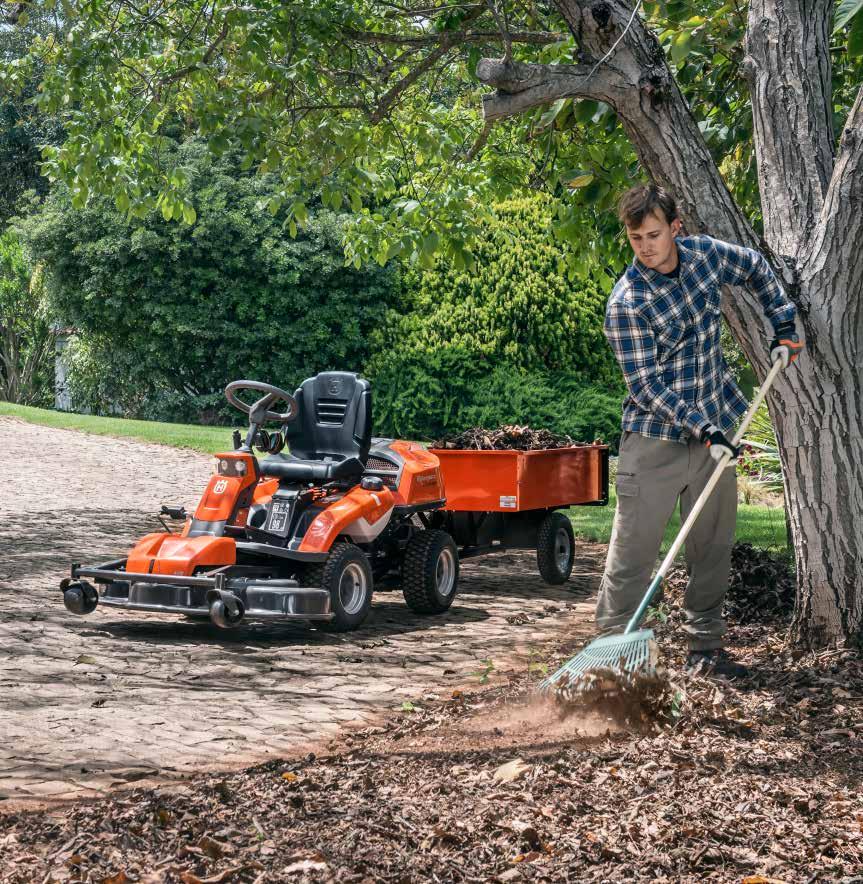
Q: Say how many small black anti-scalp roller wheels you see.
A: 2